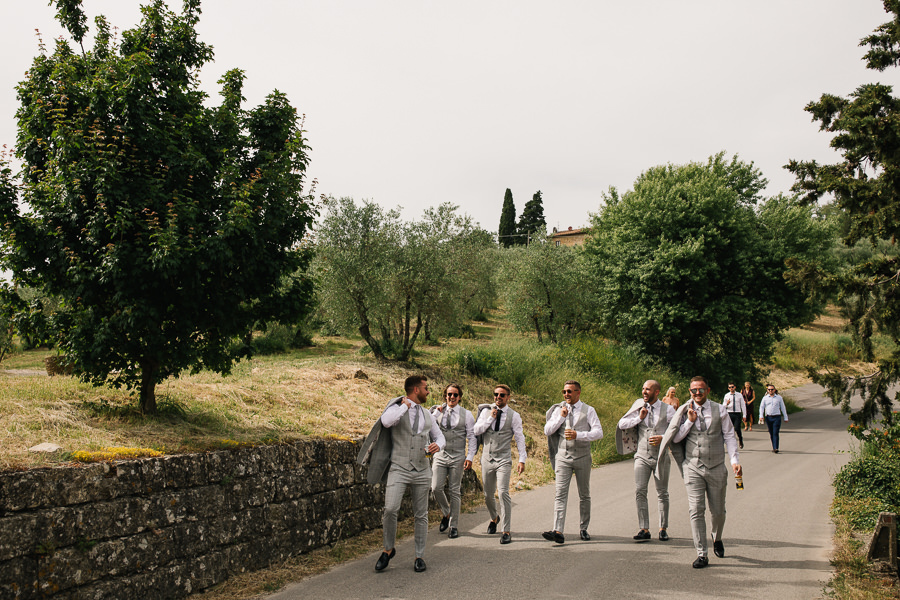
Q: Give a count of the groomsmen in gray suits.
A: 6